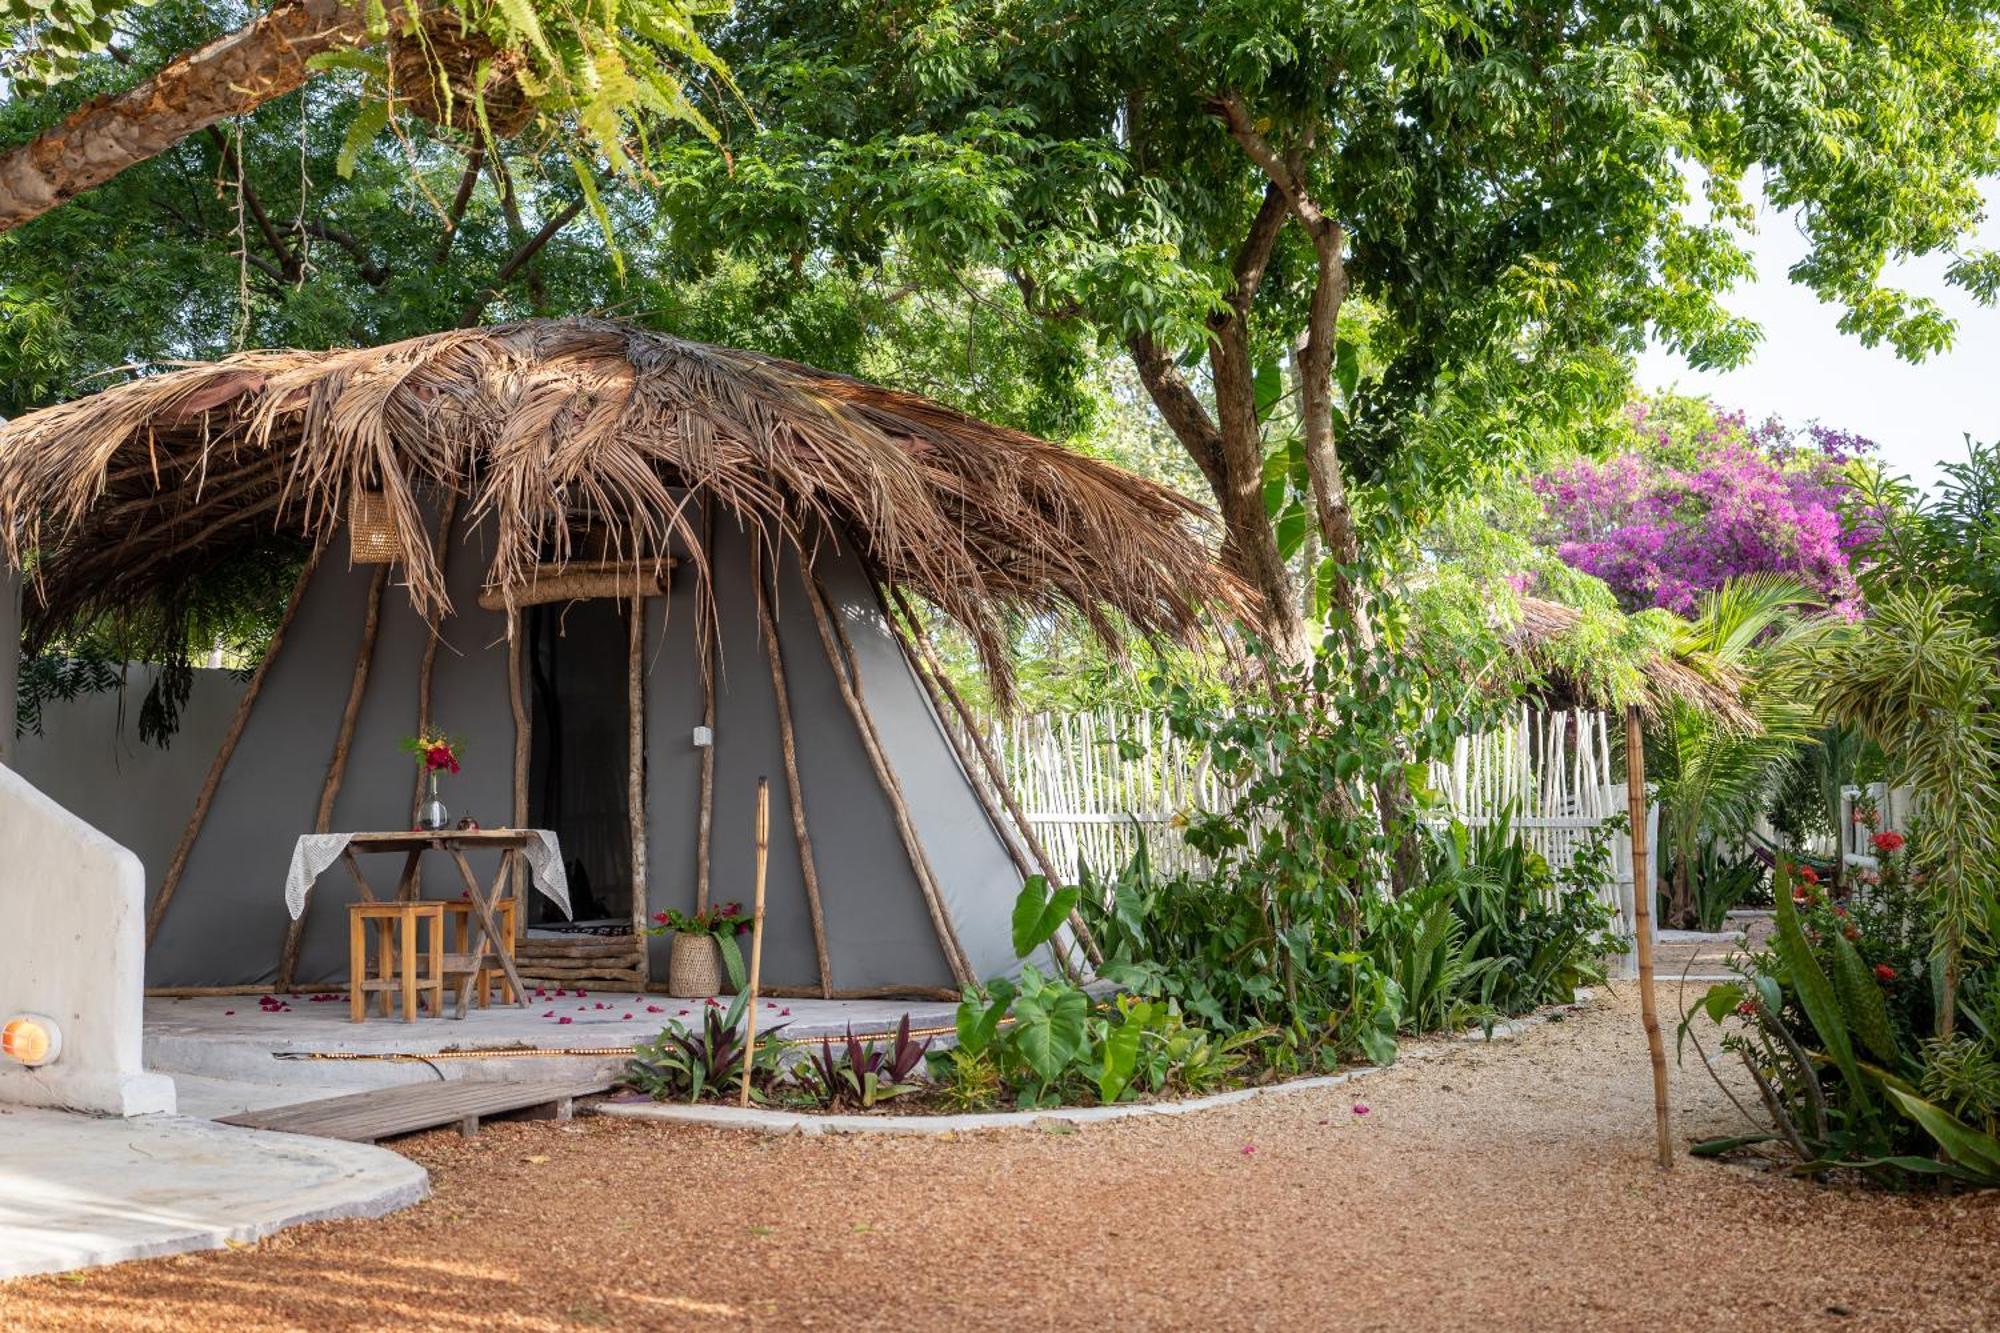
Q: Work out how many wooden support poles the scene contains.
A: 11